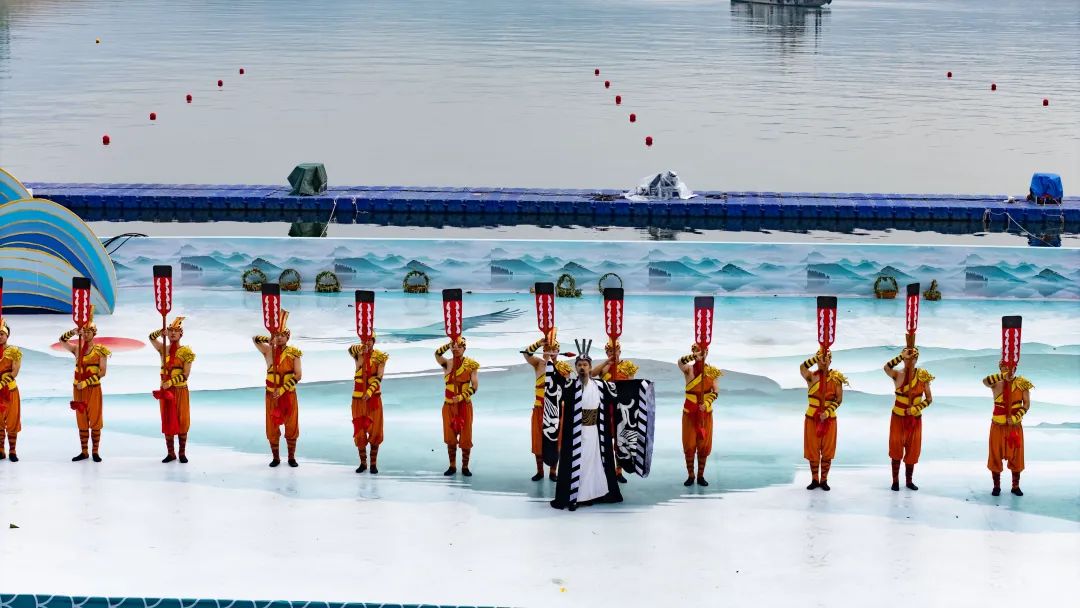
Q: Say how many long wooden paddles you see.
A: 12